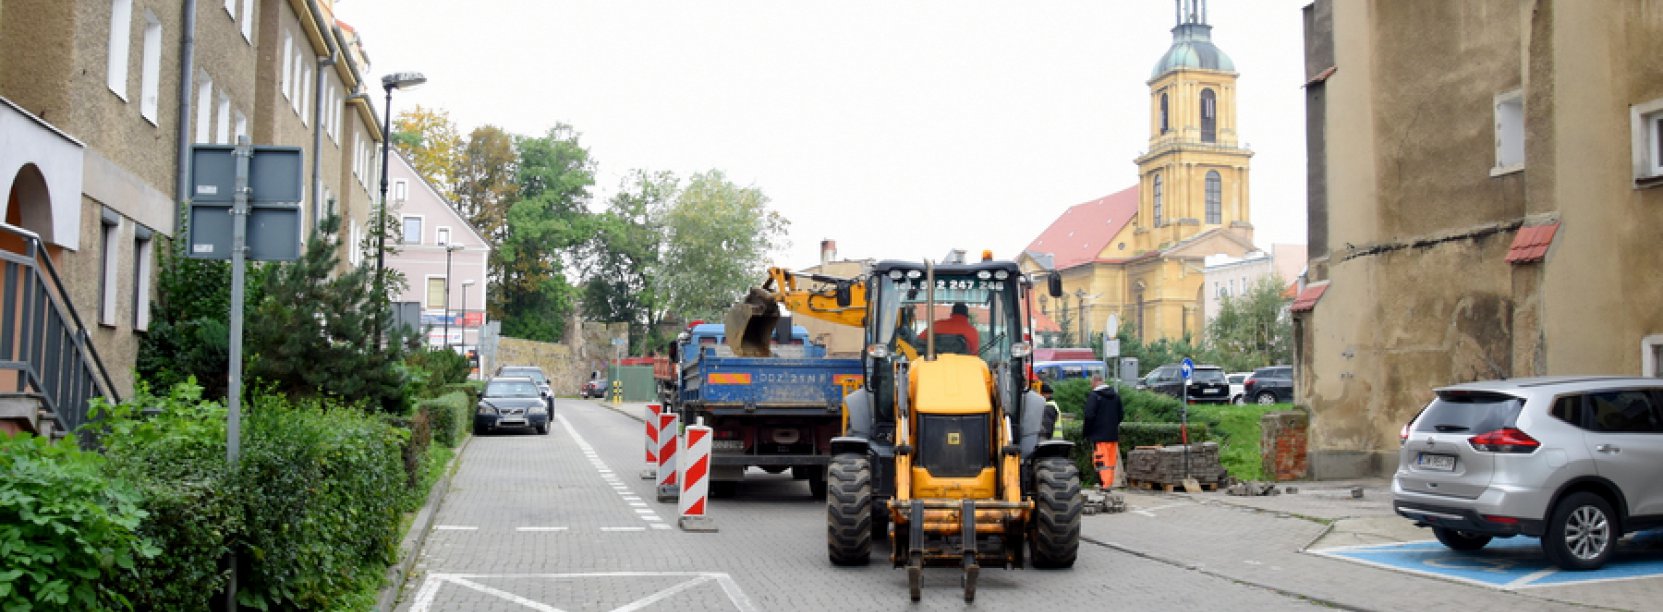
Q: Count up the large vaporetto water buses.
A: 0